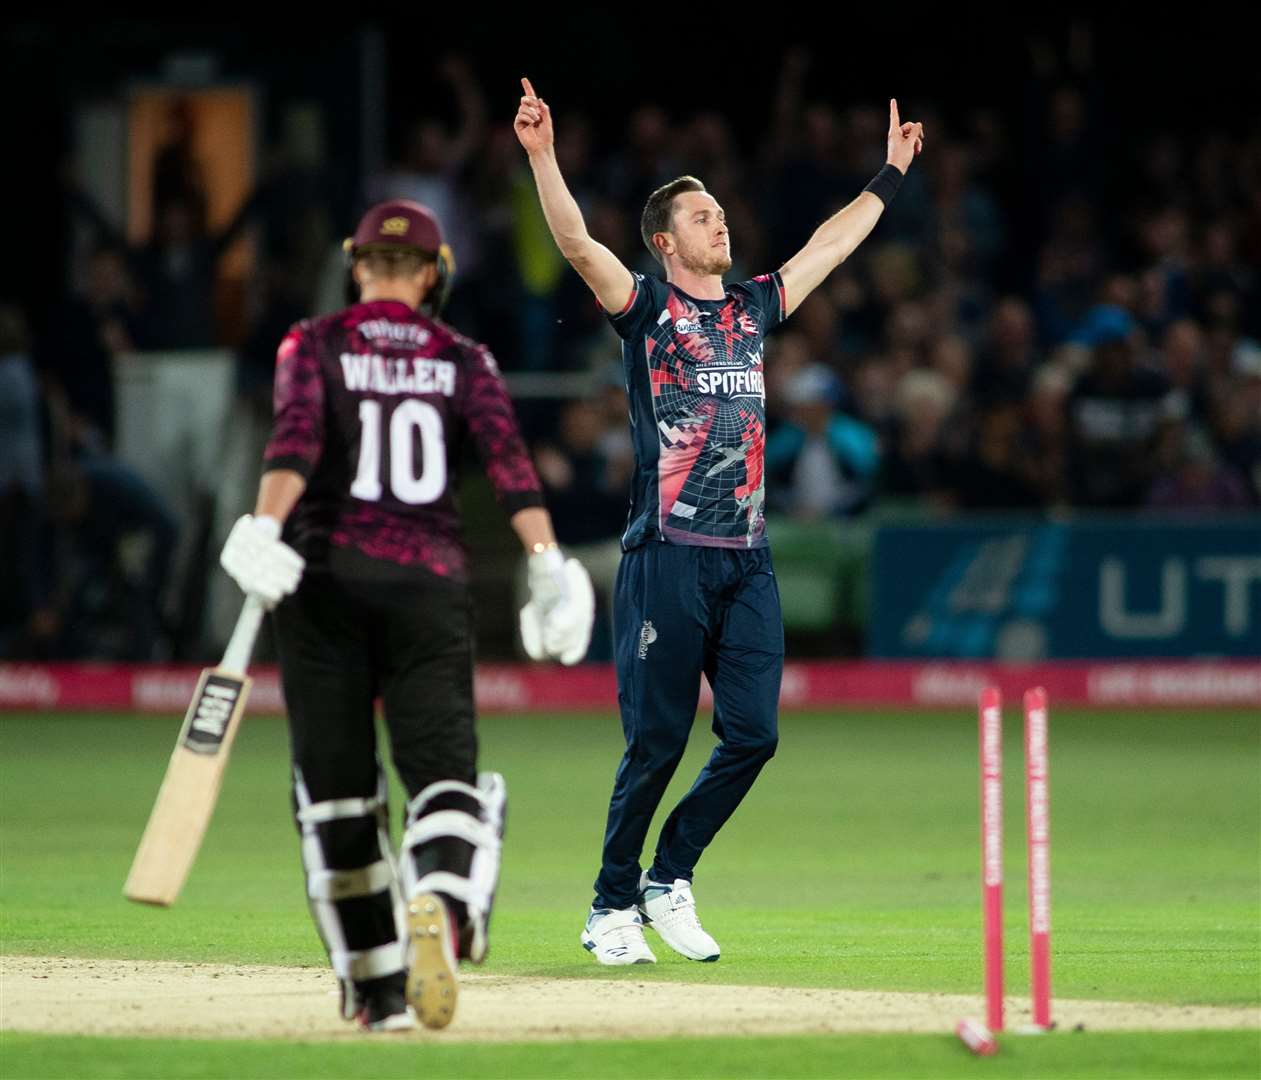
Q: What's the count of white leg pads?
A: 2